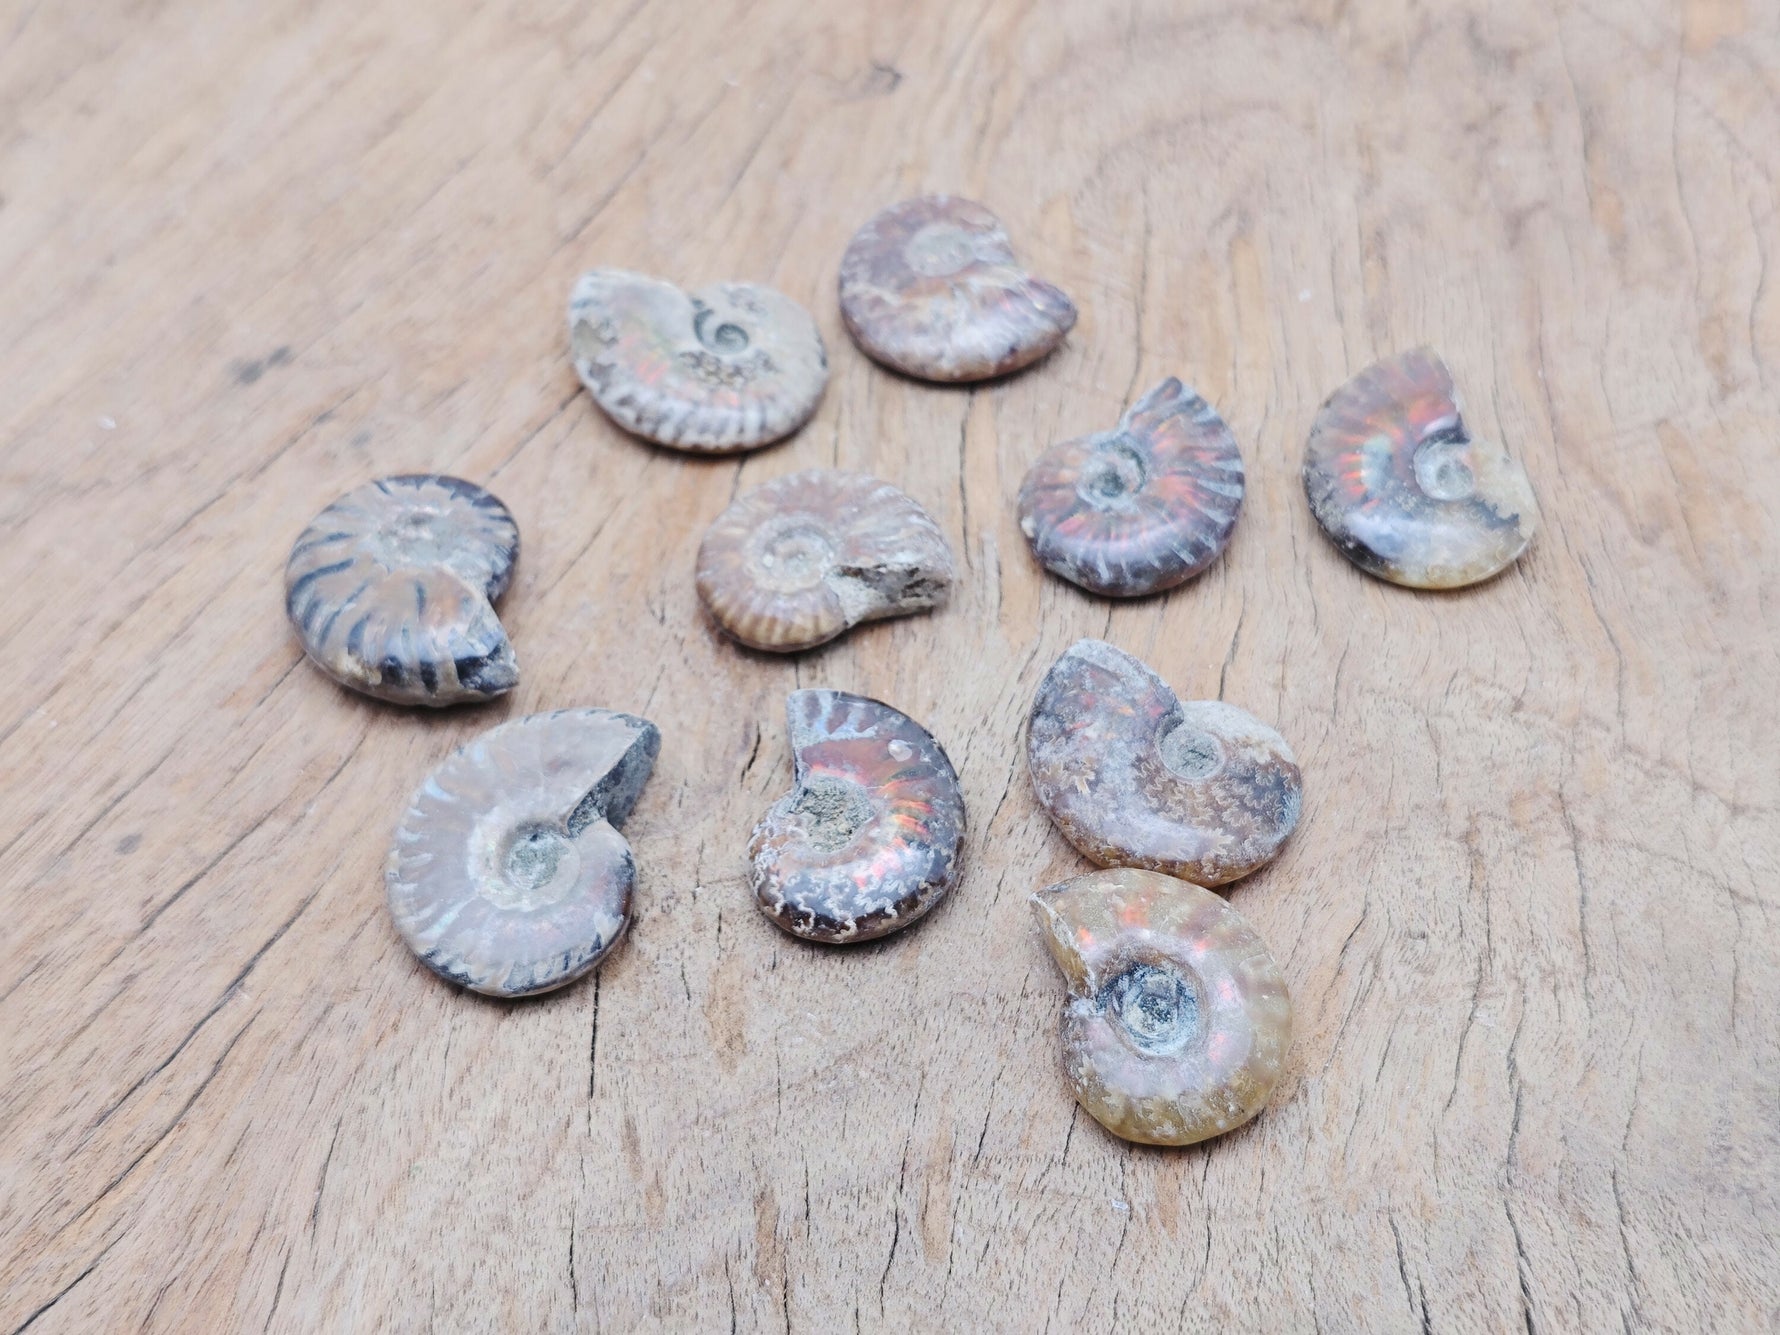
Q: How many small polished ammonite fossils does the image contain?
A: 10